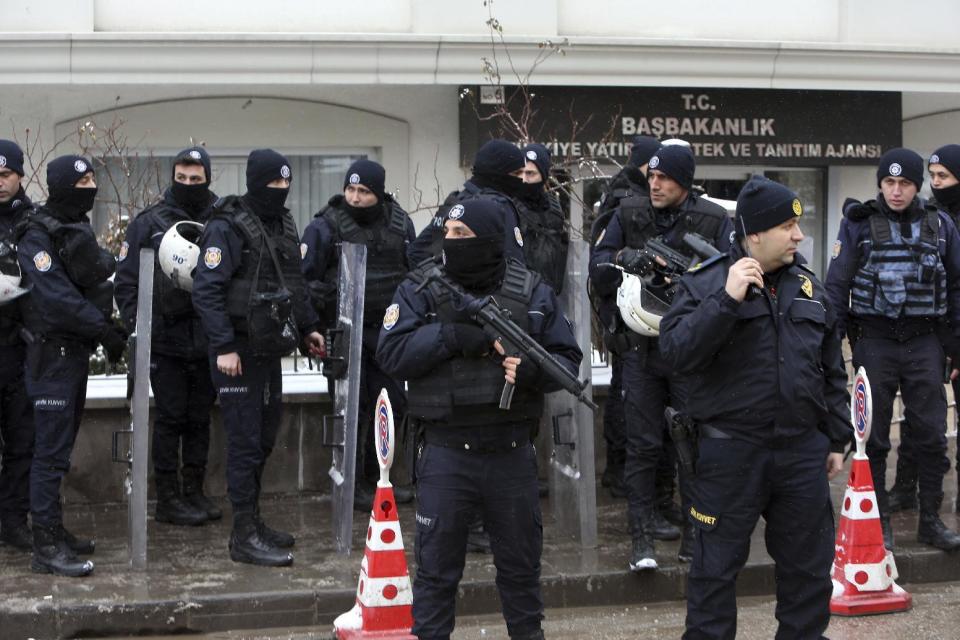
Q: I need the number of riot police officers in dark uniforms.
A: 13